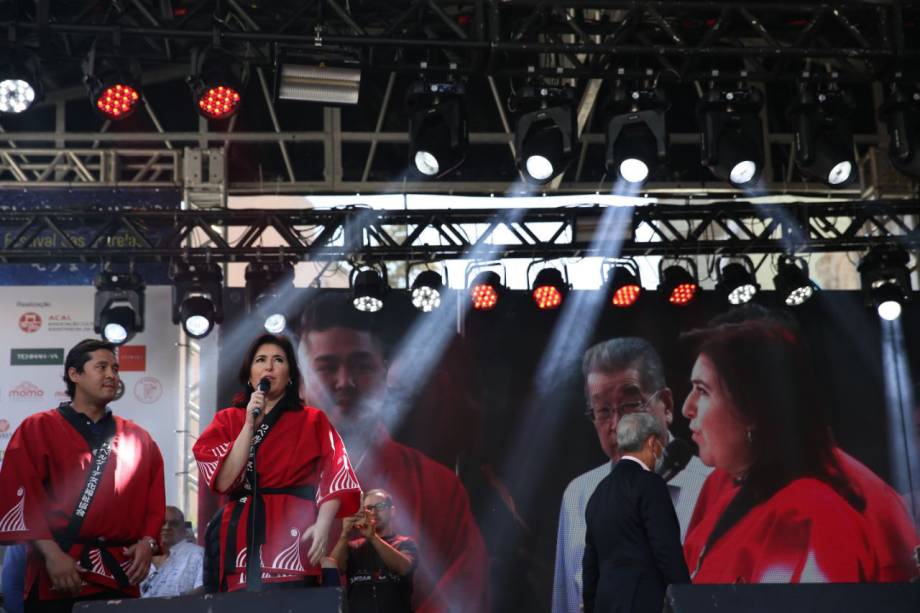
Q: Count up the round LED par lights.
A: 11